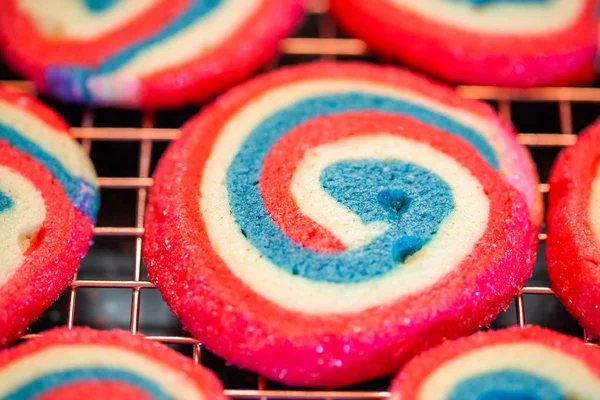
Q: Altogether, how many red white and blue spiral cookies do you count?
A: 7